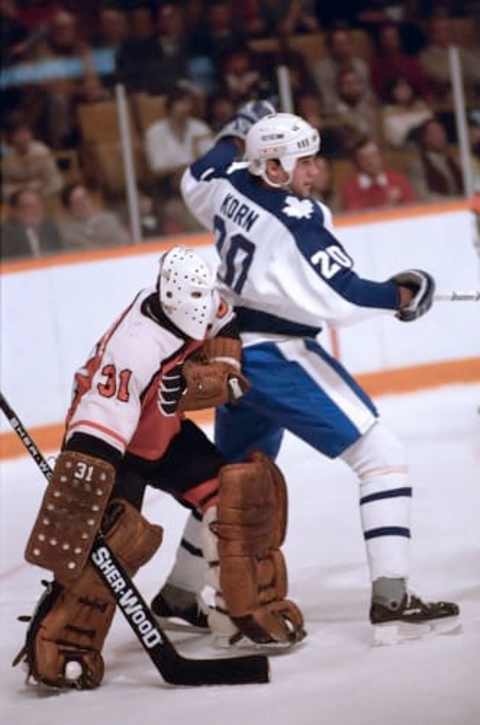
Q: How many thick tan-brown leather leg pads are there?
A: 2